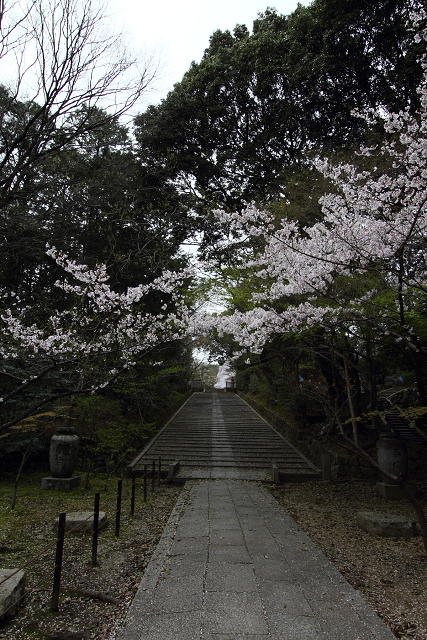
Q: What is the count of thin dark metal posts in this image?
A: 7